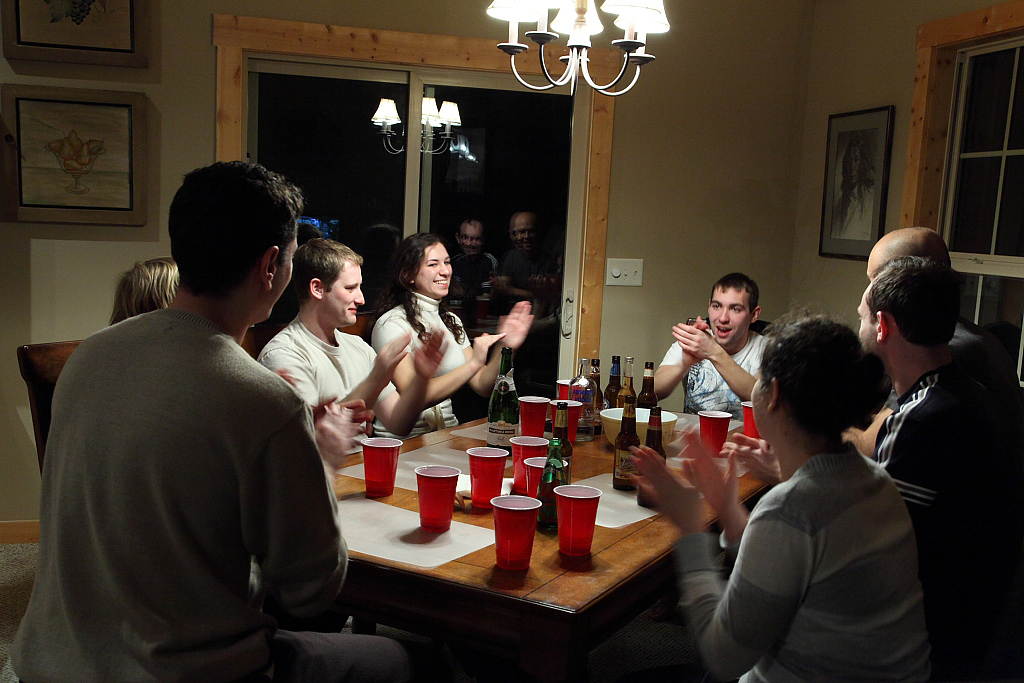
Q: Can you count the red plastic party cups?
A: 12